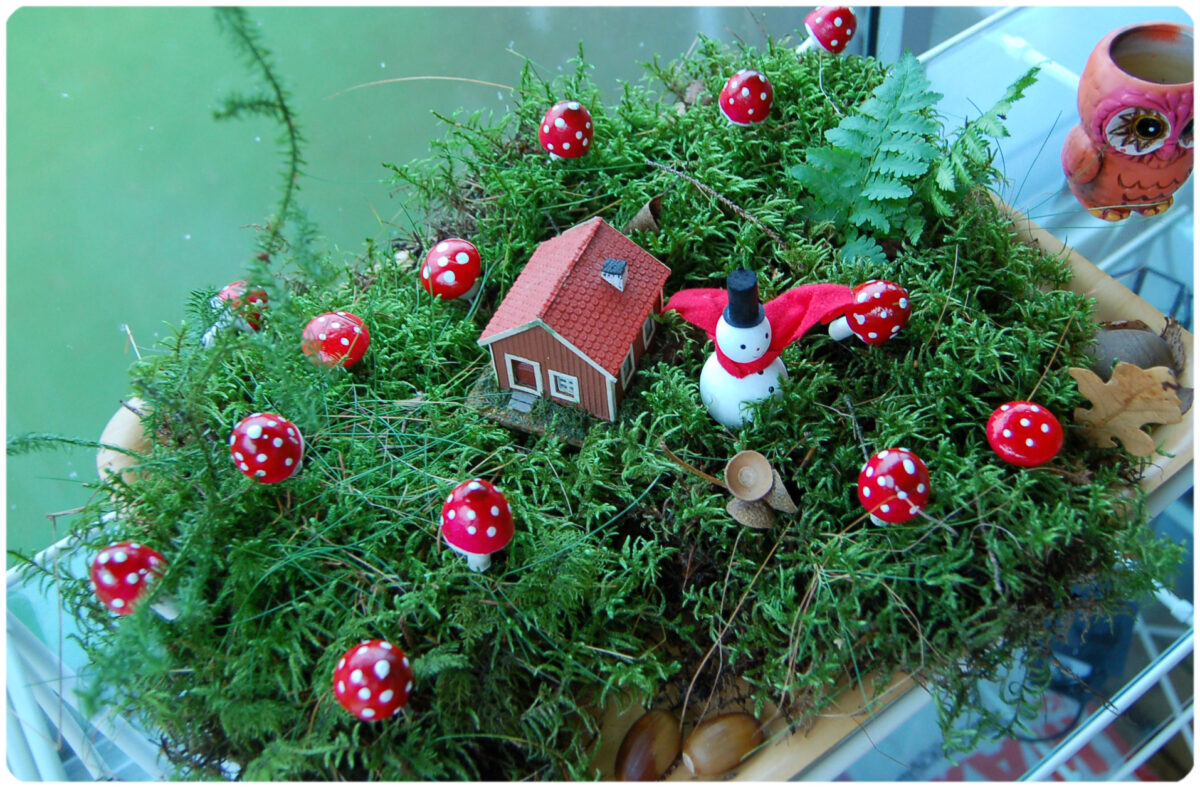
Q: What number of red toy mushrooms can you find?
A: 13